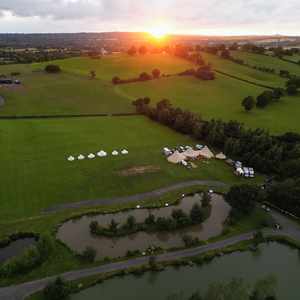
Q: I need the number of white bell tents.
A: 6